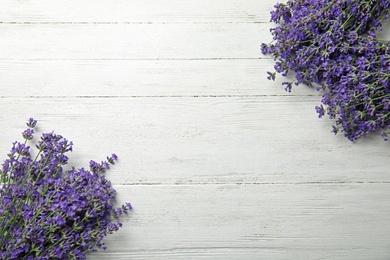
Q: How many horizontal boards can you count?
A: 5